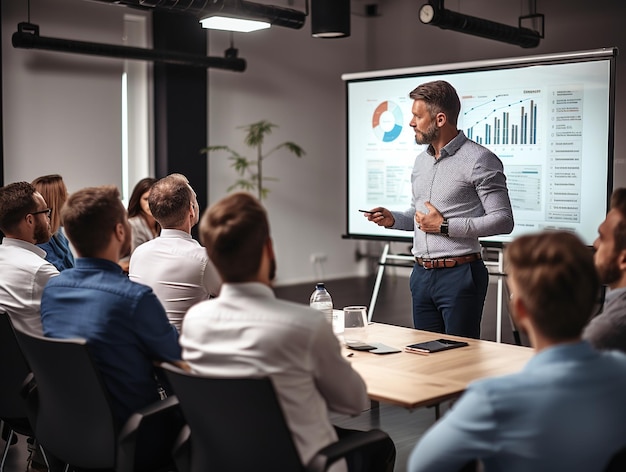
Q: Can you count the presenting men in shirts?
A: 1